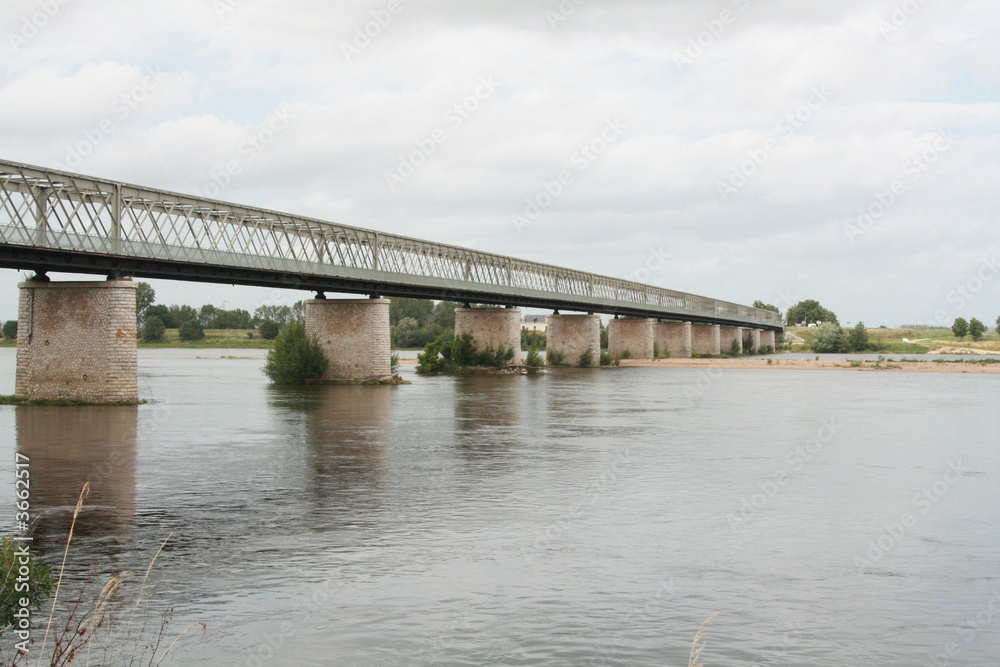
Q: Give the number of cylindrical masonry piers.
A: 10